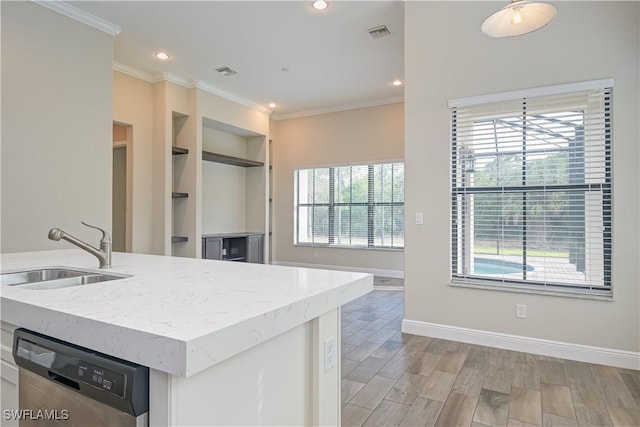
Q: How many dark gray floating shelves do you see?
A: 4